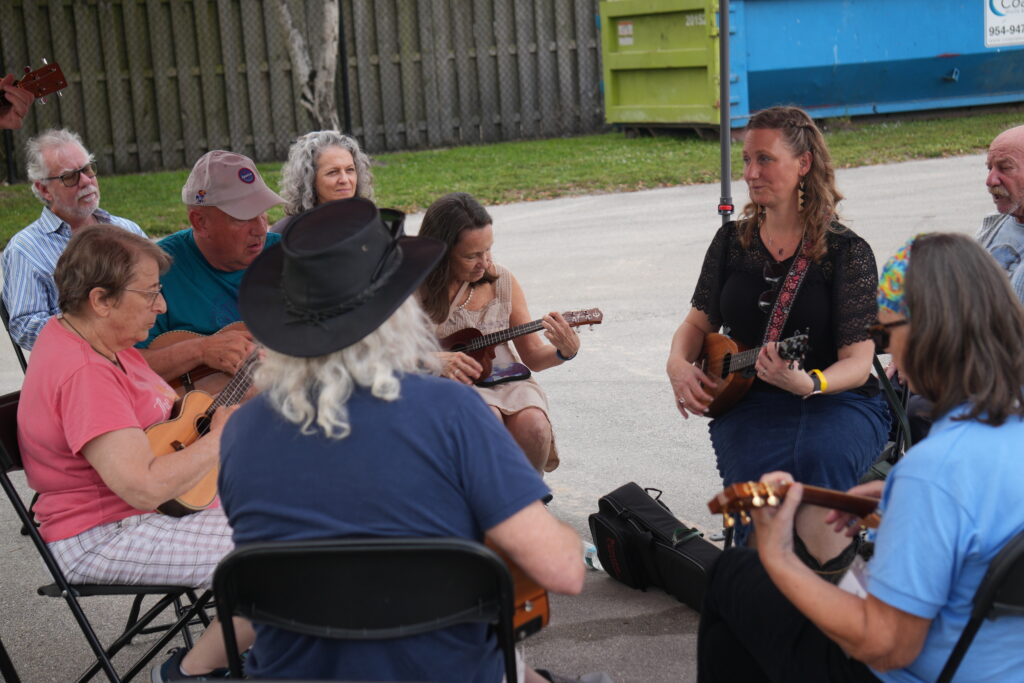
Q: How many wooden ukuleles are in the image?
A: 7